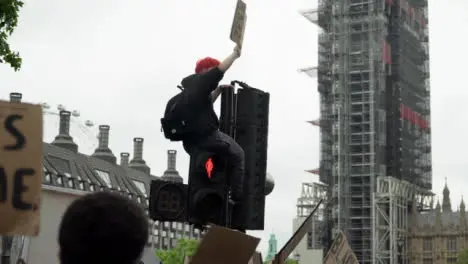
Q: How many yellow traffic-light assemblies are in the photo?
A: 0